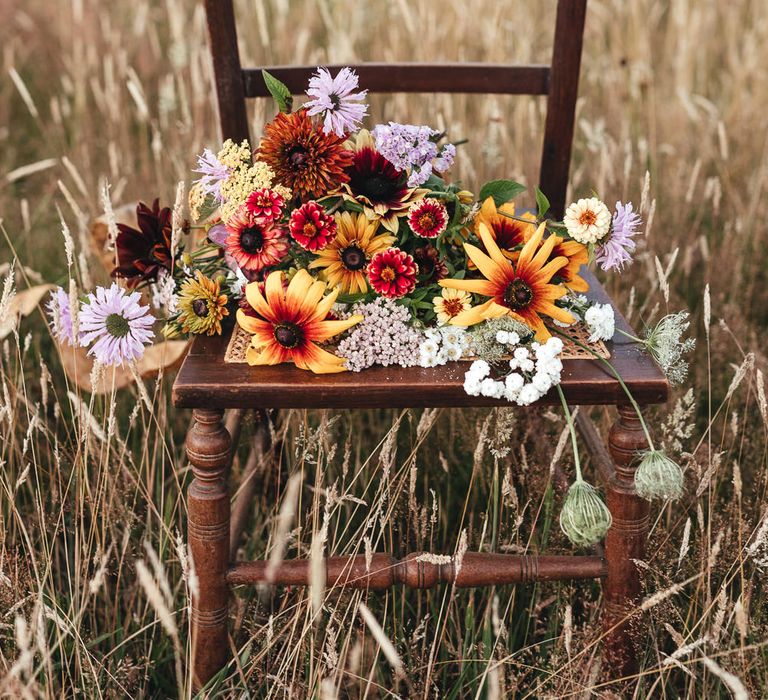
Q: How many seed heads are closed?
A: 2